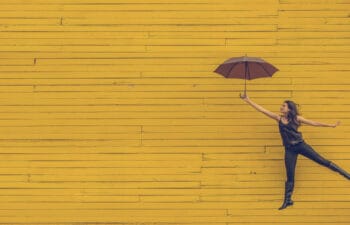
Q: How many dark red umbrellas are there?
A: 1